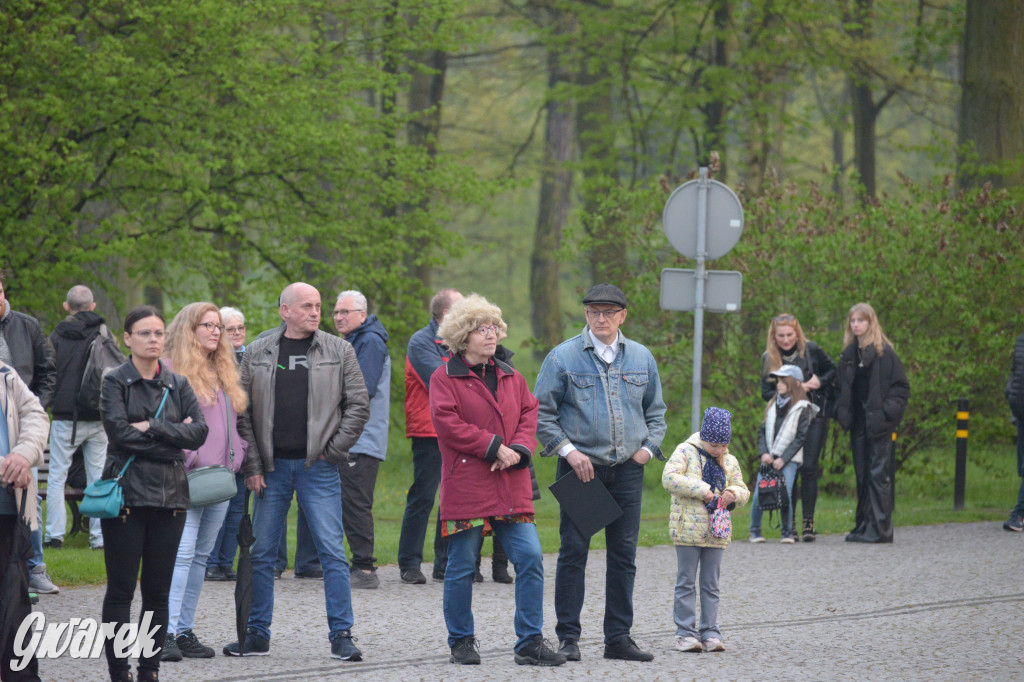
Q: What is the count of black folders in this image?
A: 1